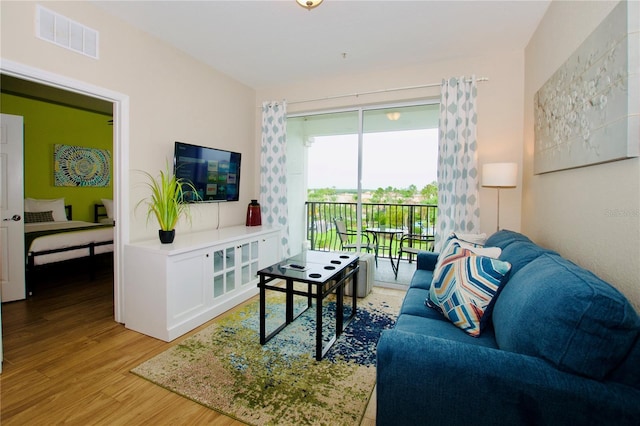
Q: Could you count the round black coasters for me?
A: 4